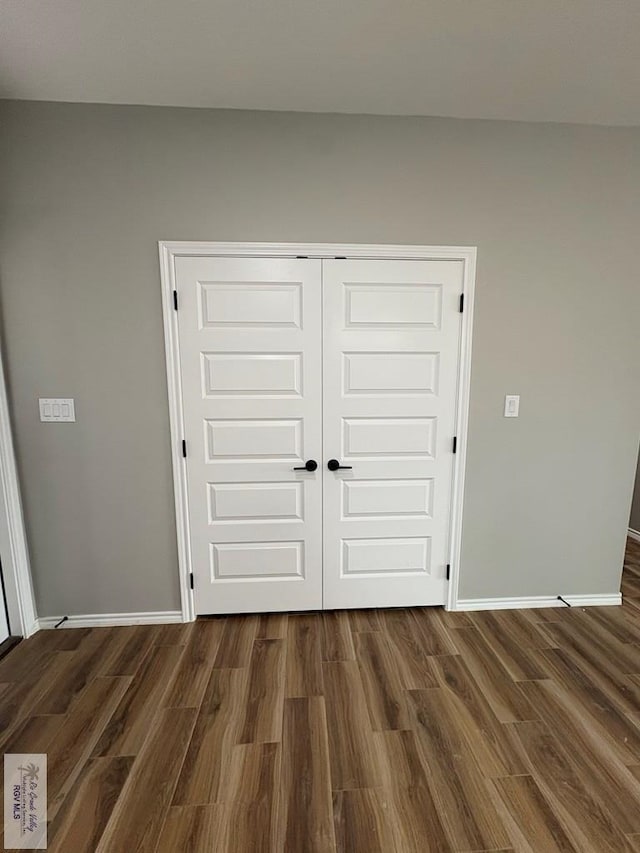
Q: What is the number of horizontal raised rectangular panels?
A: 10